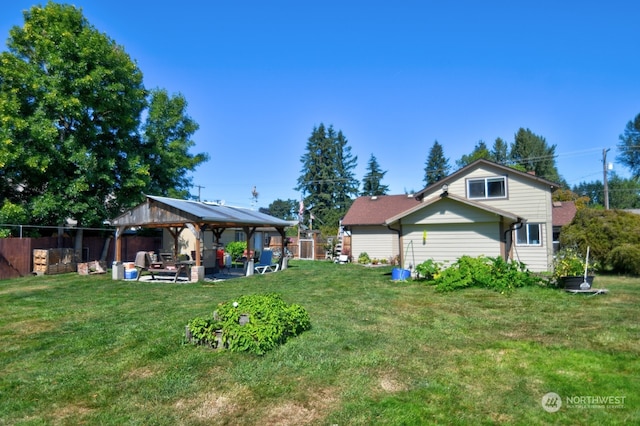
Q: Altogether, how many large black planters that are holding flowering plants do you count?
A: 1